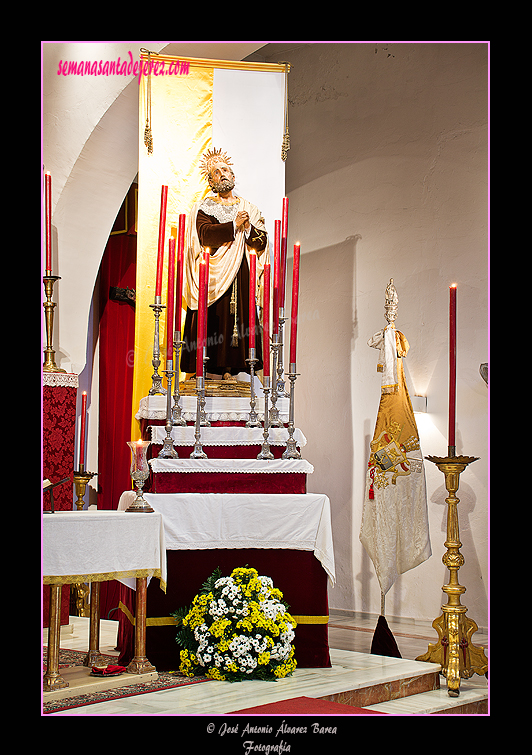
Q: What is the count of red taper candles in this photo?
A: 13